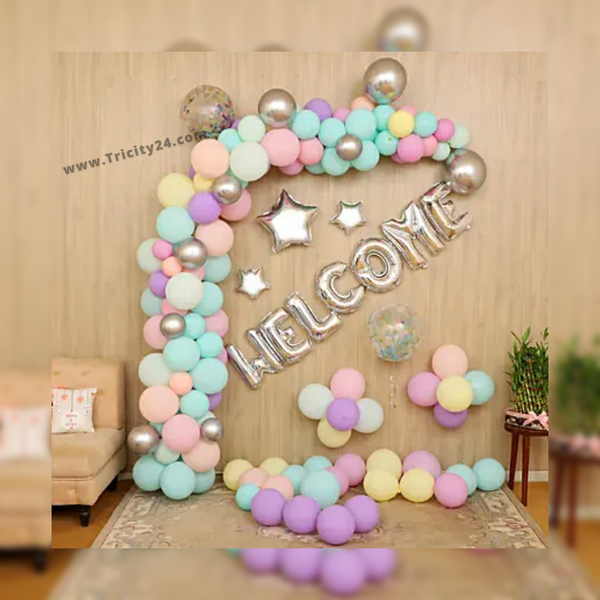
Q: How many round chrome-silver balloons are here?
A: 9